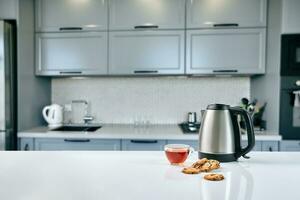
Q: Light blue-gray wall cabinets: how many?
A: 6